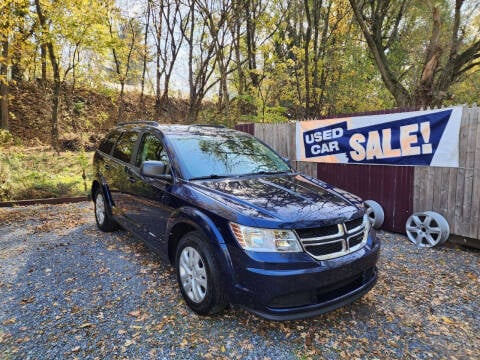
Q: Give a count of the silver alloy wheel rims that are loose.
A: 2